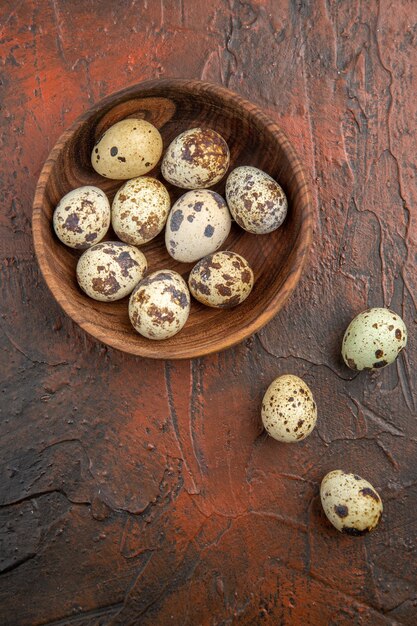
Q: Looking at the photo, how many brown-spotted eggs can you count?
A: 12